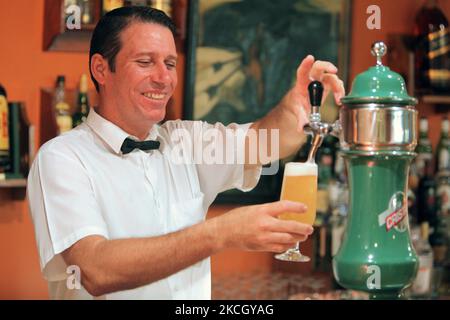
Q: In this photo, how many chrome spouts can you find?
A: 1